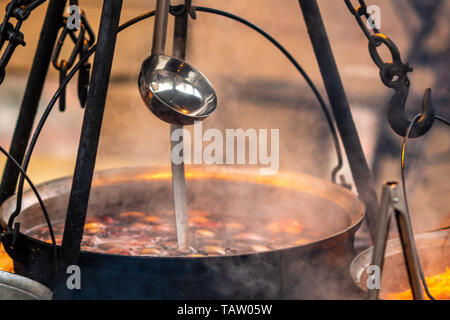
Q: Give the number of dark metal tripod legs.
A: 3